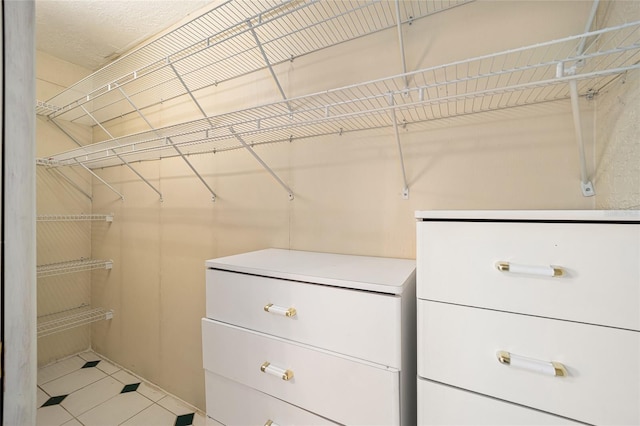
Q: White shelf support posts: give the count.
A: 14